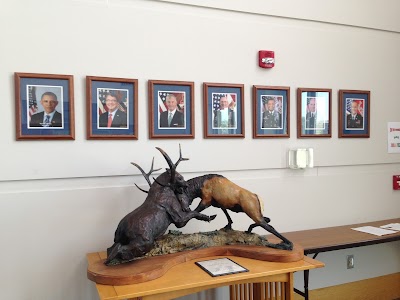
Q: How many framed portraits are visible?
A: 7